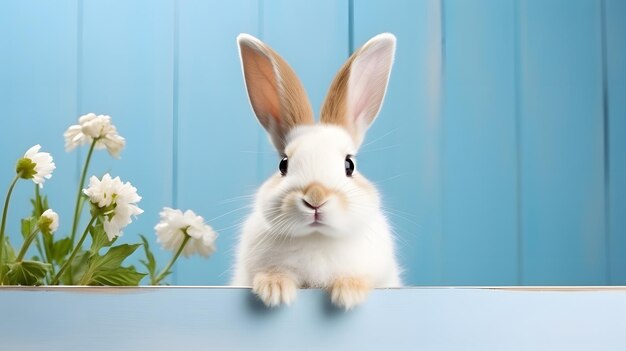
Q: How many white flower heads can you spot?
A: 5